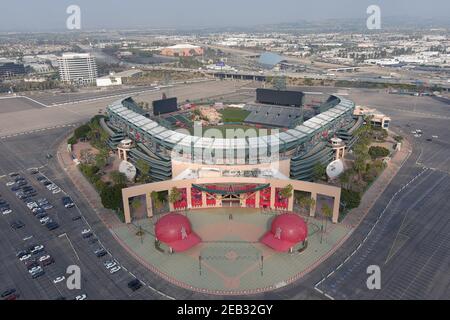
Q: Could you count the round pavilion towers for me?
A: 2